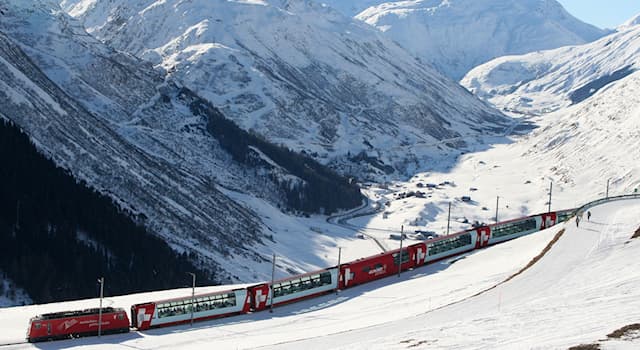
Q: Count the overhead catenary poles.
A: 9